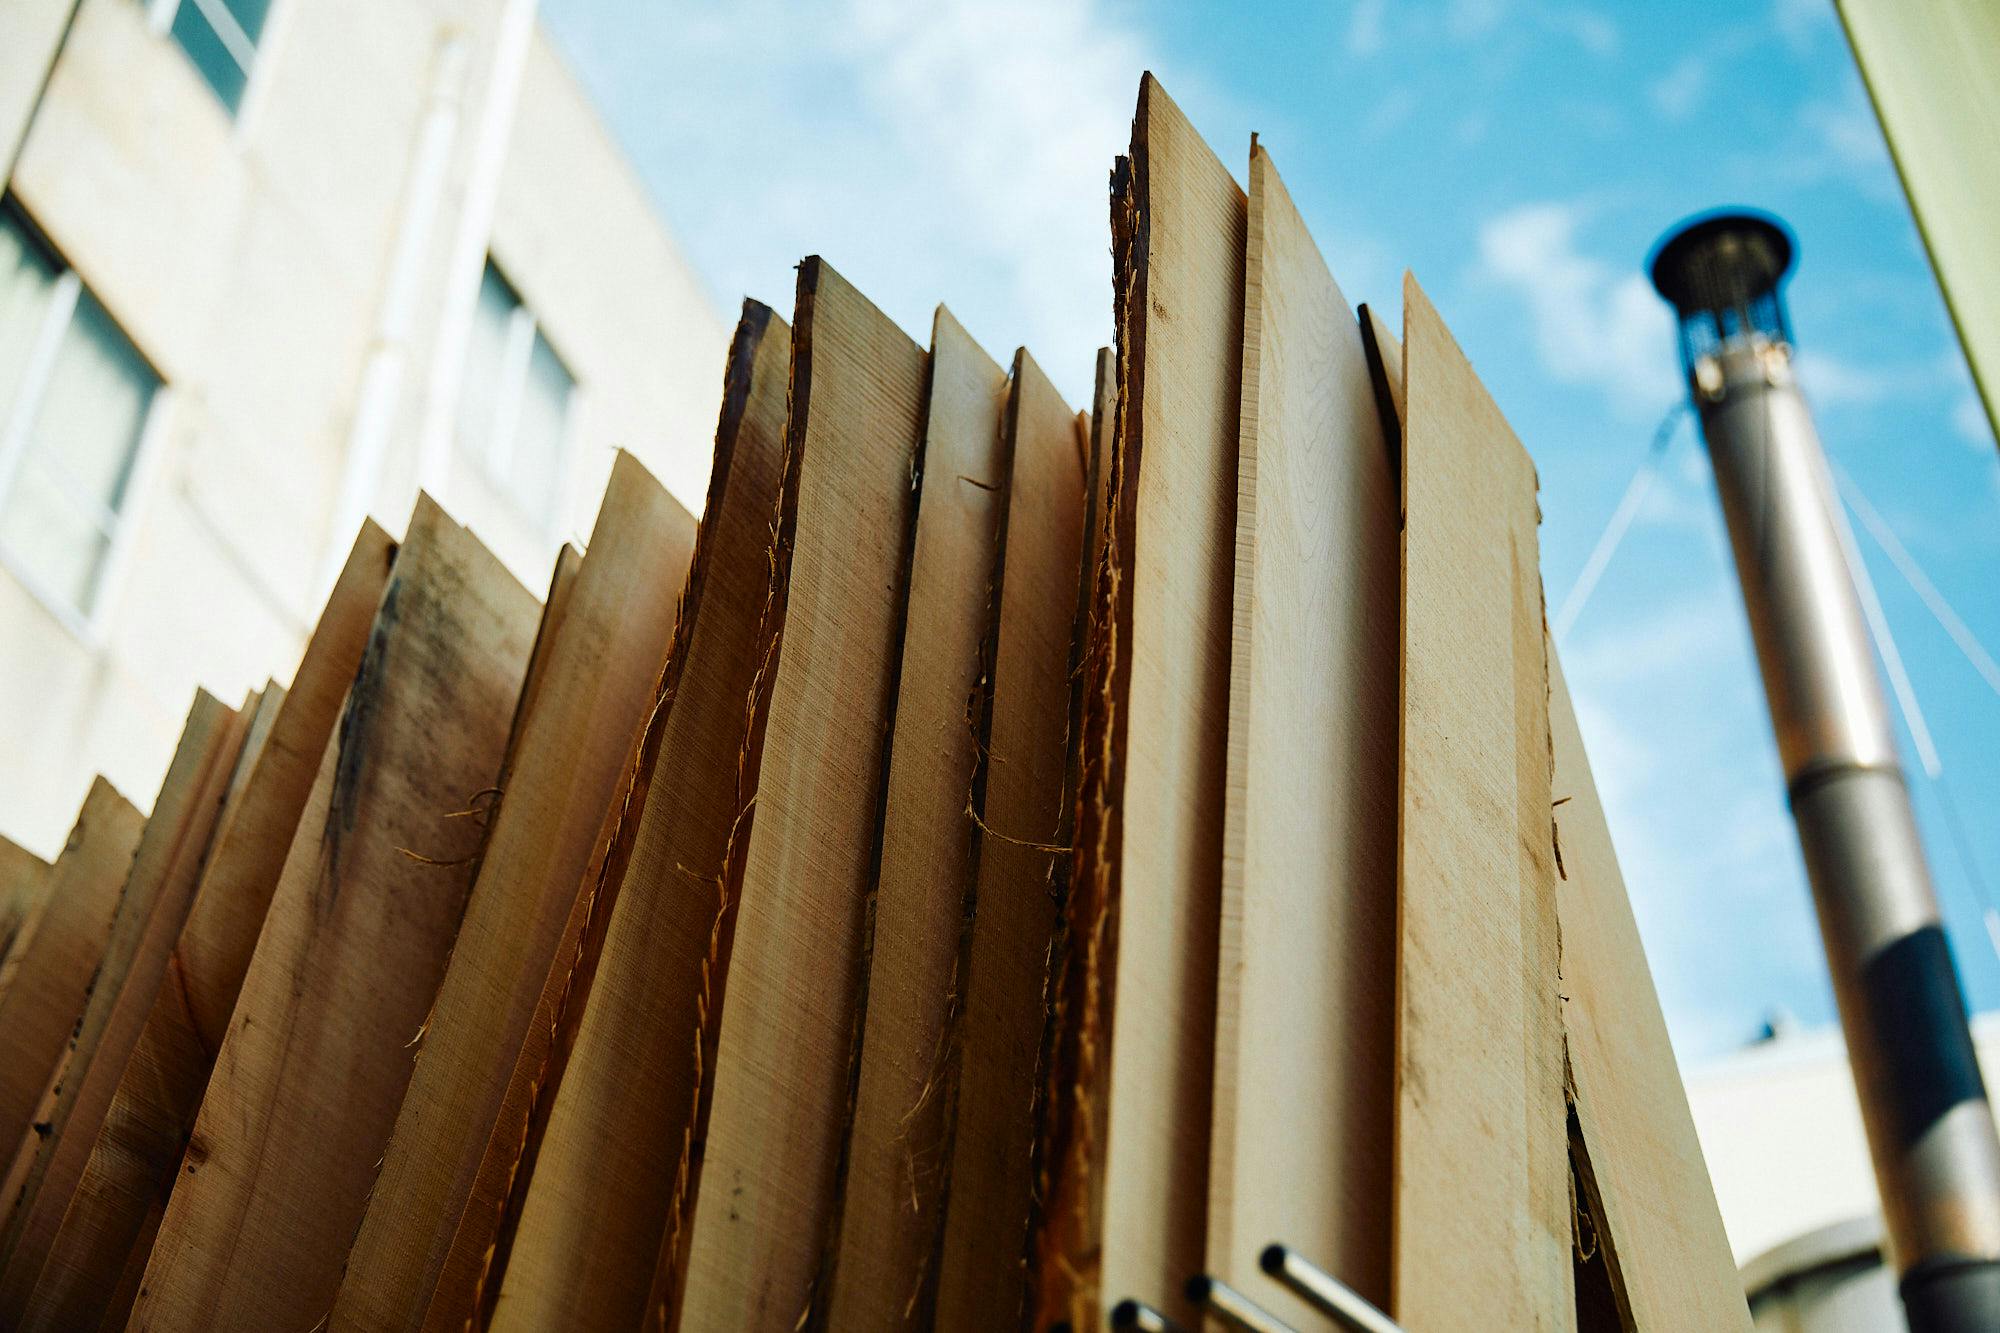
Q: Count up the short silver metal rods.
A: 3